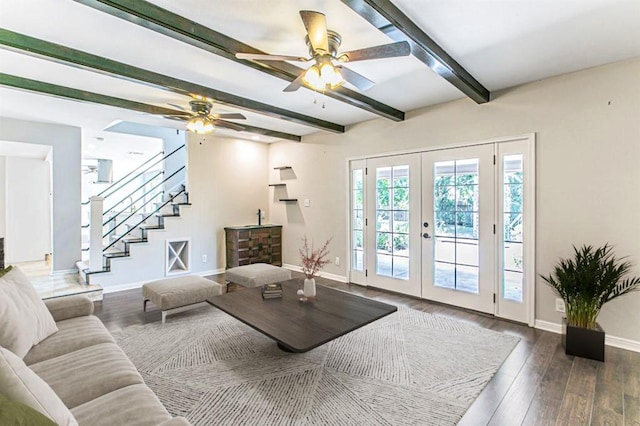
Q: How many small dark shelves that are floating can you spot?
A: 3